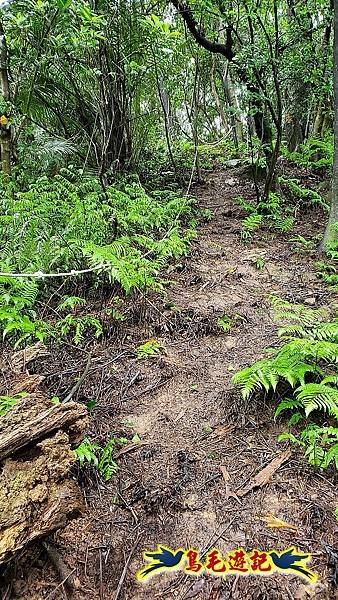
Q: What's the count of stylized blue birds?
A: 2